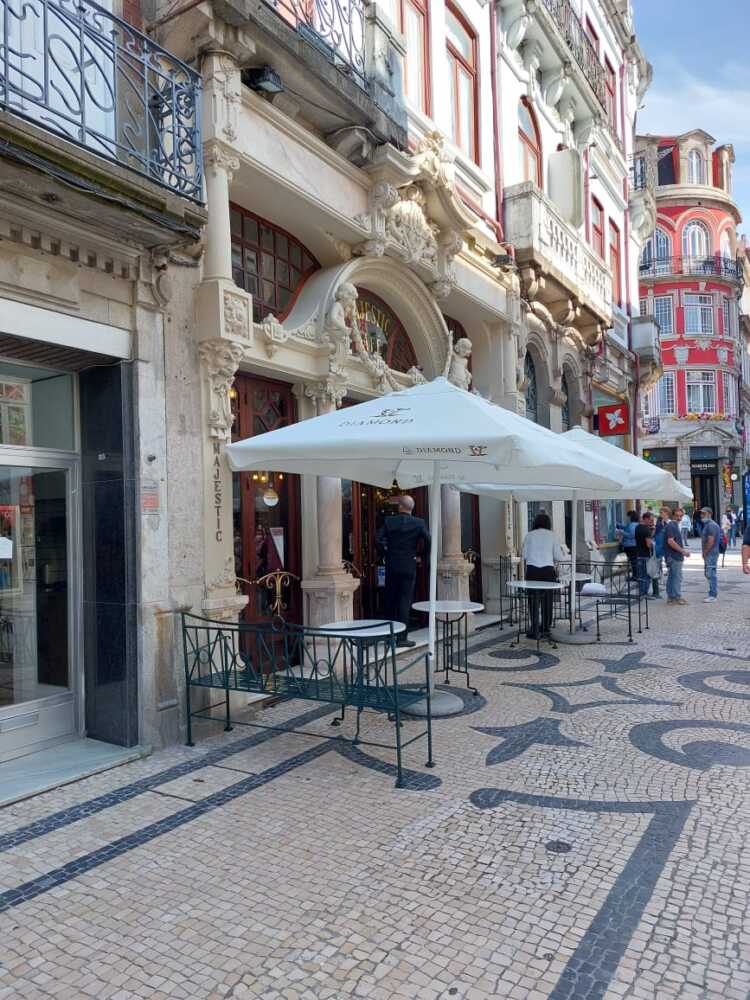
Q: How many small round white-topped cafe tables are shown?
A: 4